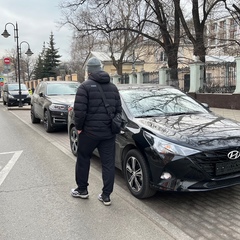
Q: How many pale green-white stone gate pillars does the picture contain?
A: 6